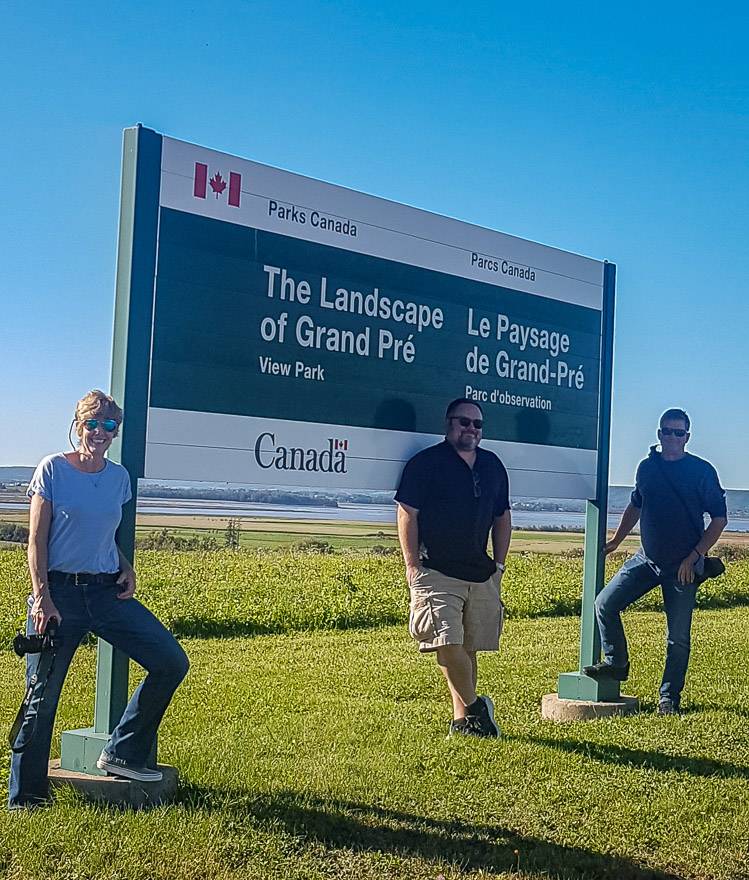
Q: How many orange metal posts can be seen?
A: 0